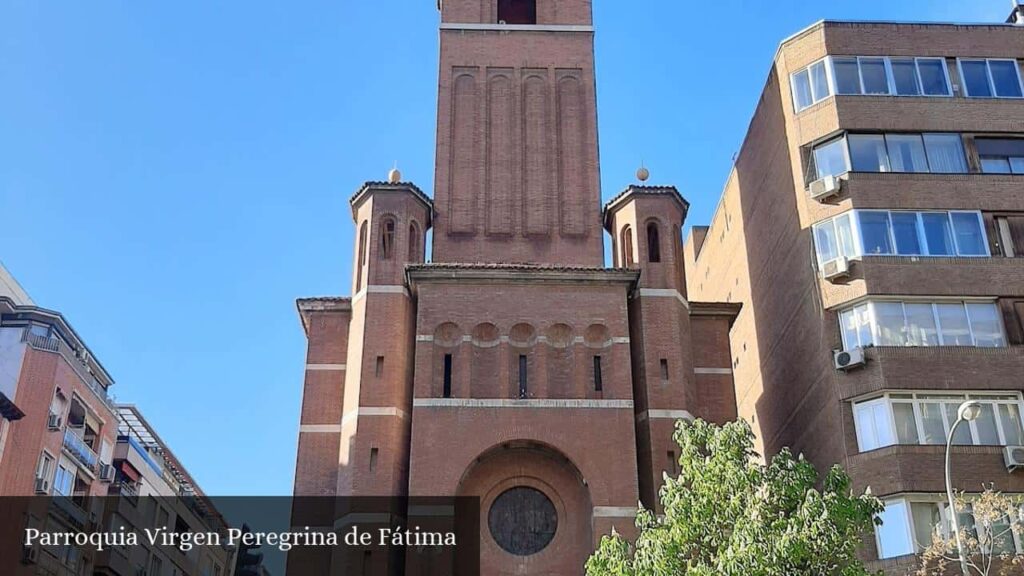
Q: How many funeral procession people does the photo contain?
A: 0